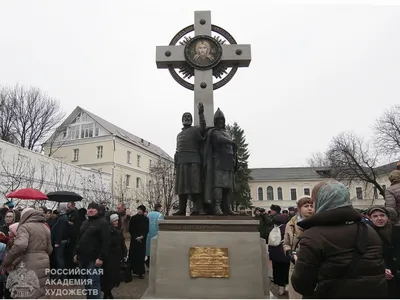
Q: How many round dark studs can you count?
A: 4